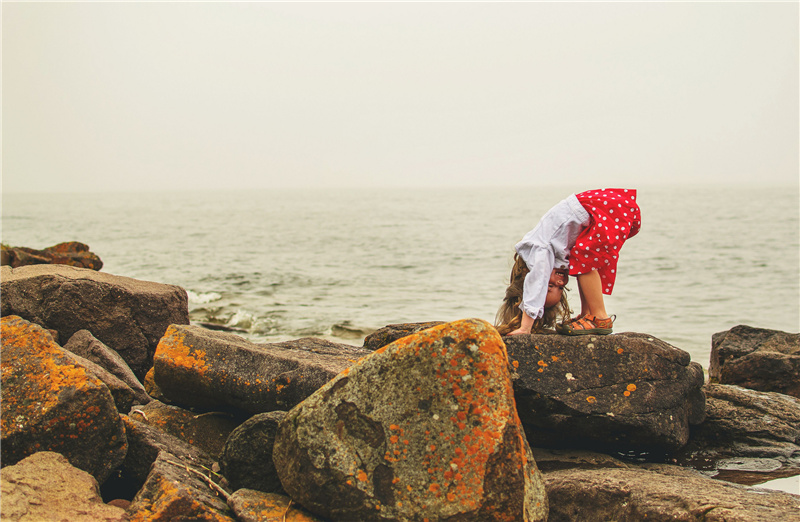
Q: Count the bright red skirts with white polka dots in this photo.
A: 1